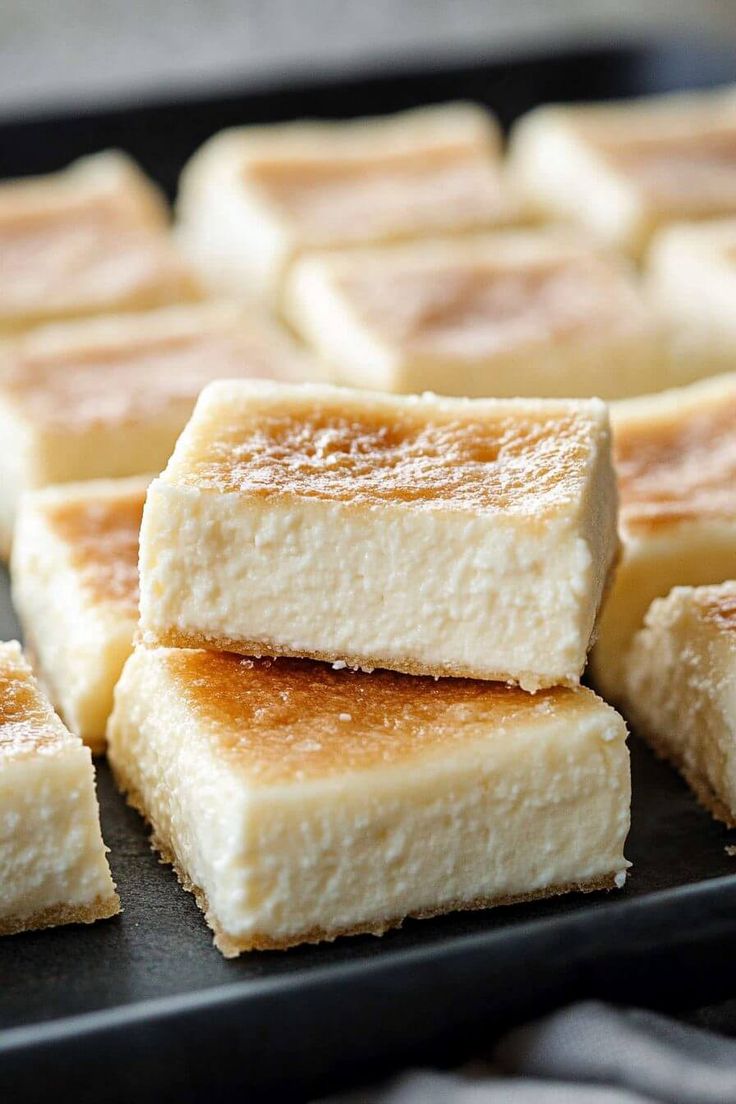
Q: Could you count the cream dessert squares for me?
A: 12